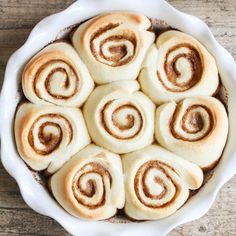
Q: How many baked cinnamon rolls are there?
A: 8